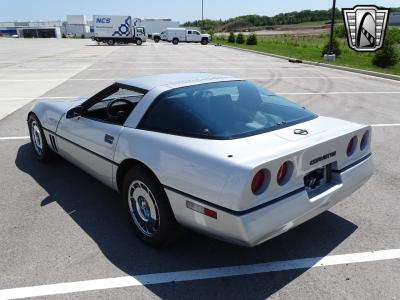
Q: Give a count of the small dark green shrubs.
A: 5